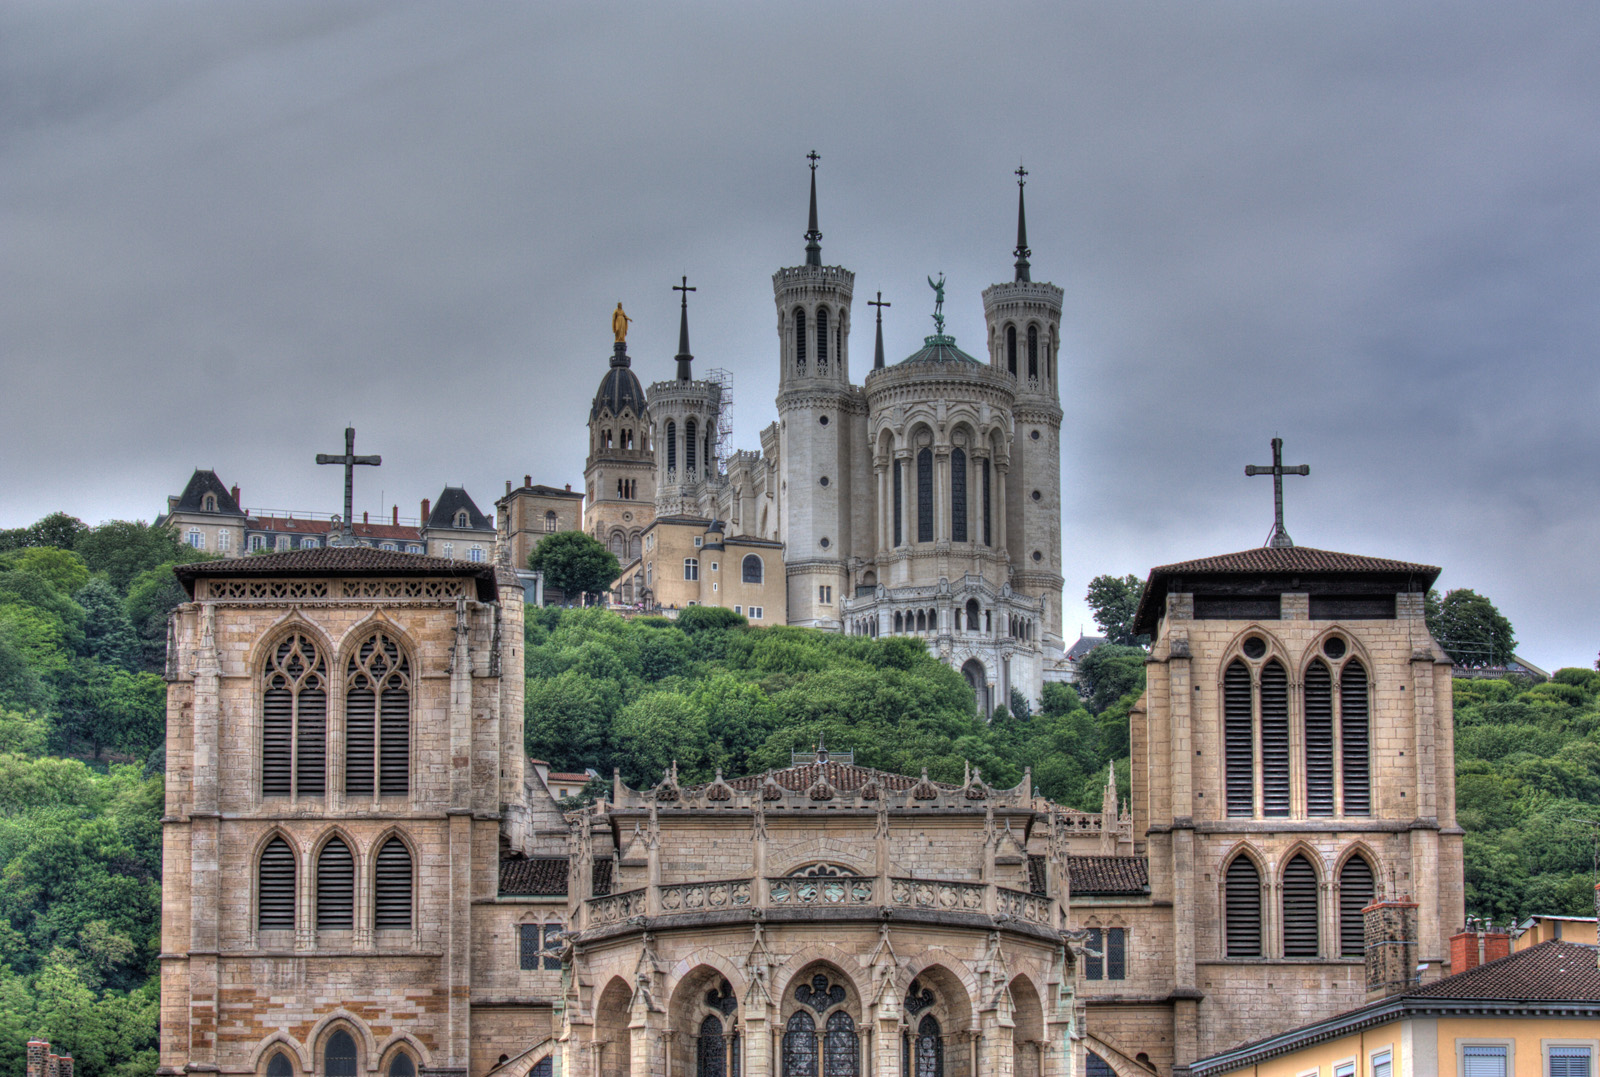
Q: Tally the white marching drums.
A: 0